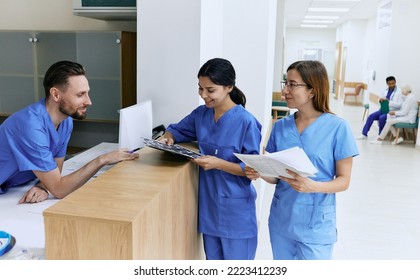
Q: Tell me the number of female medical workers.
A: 2